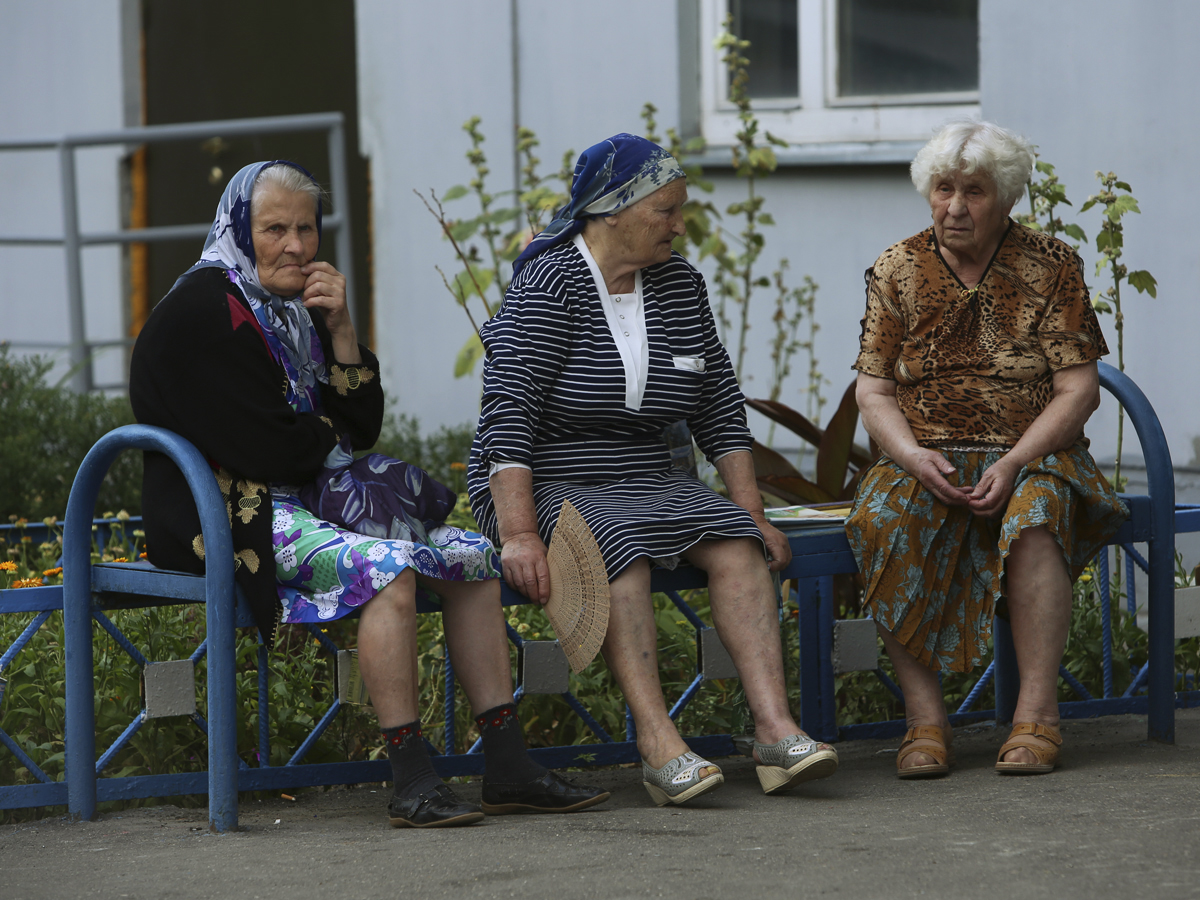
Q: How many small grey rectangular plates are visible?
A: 6